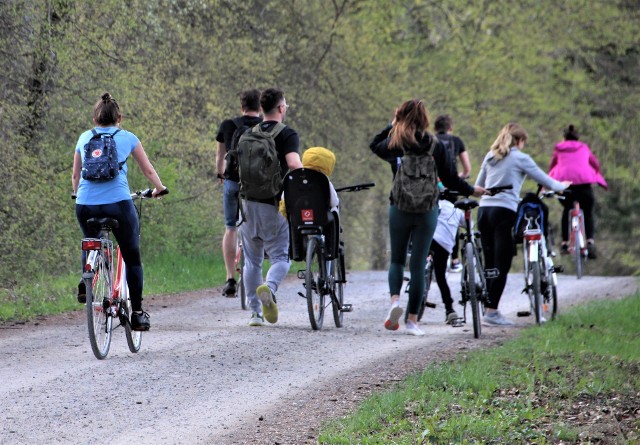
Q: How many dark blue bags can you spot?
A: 1